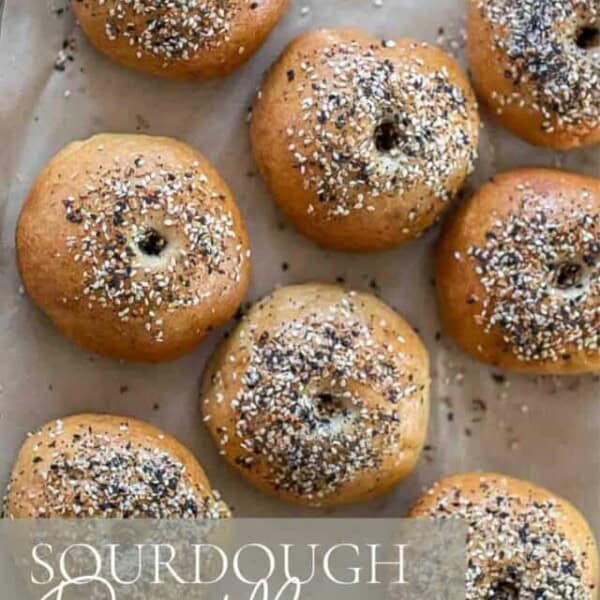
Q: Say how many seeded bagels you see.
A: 8